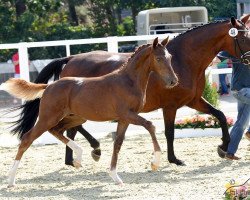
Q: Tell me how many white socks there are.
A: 4